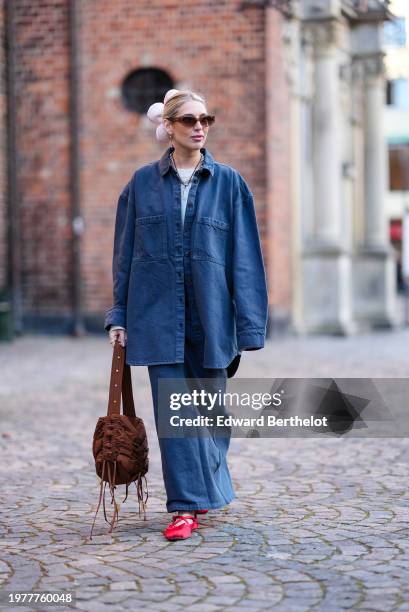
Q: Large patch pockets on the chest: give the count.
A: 2